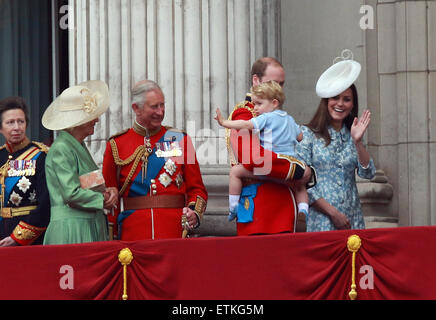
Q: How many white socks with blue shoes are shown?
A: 2